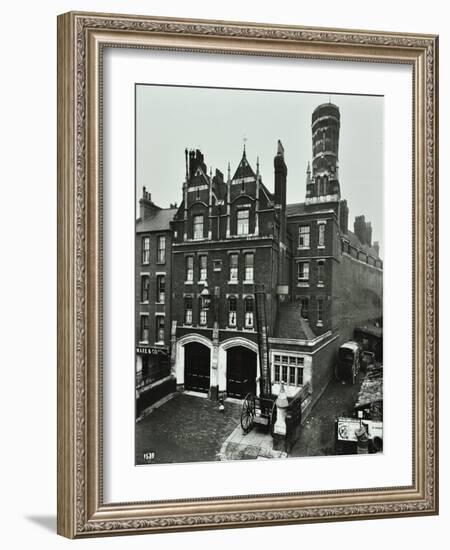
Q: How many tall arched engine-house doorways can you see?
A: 2